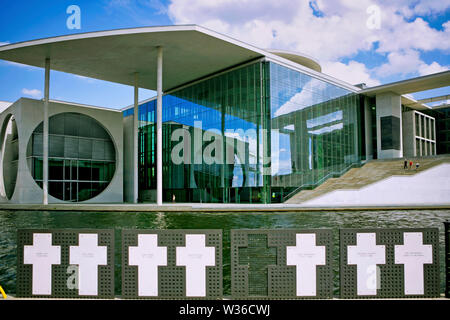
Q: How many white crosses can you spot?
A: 7